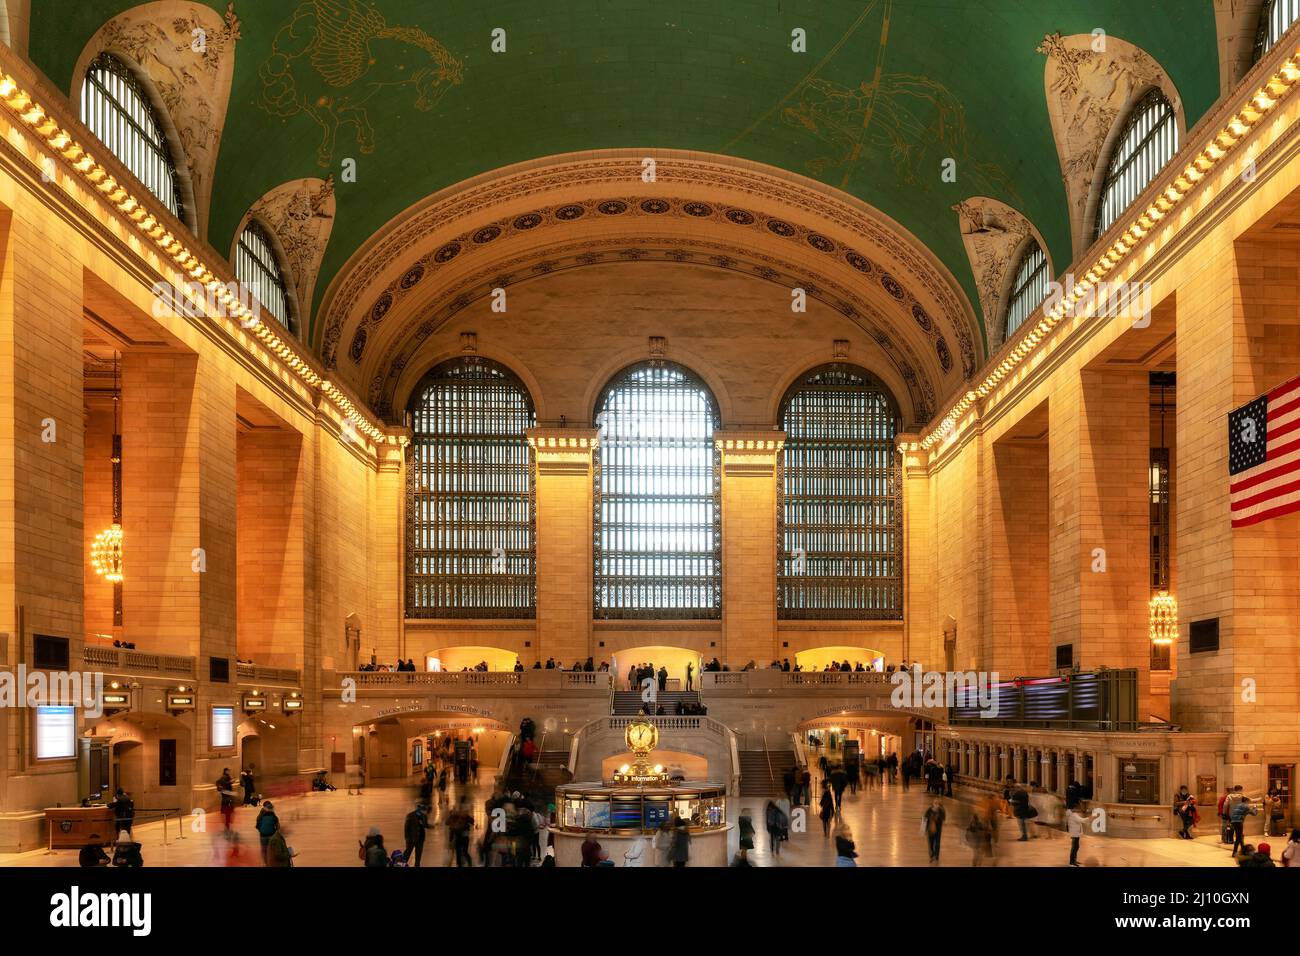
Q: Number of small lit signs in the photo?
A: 4